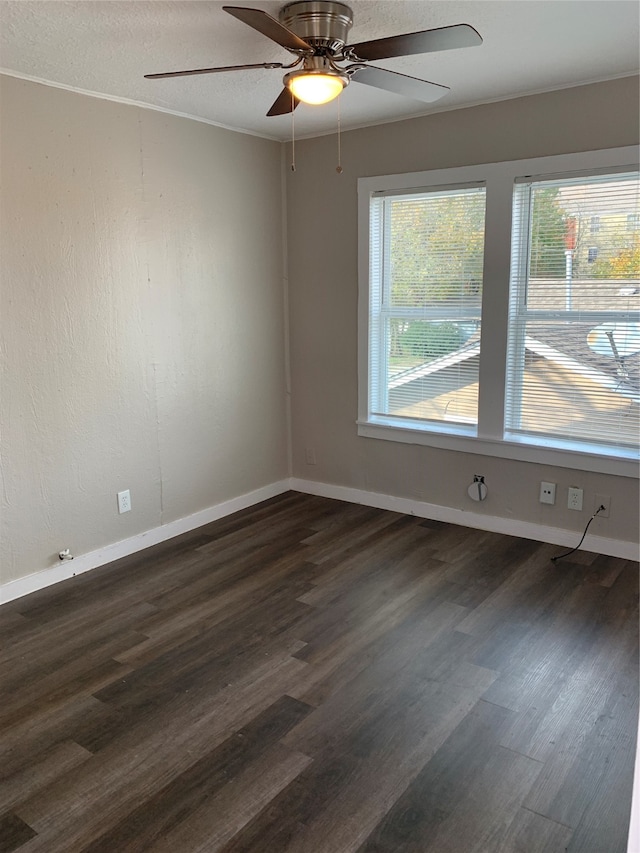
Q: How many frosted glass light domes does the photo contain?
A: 1